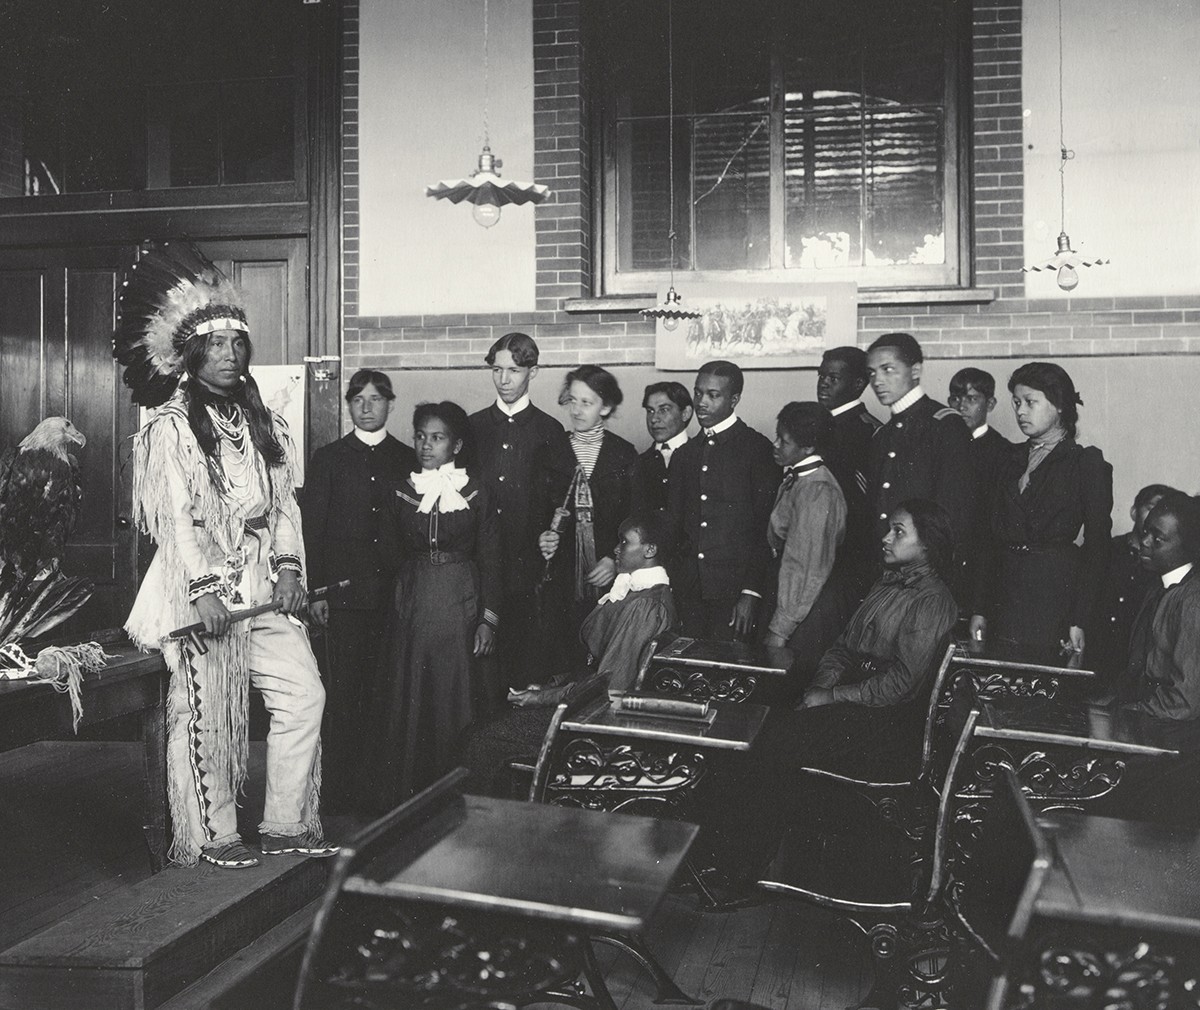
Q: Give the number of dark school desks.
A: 6